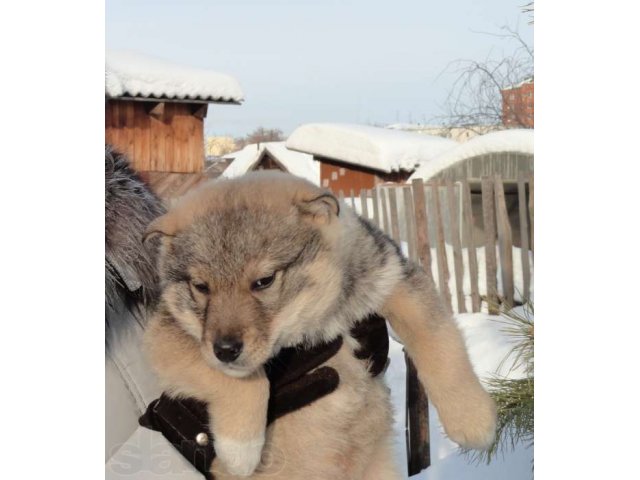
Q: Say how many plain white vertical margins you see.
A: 2